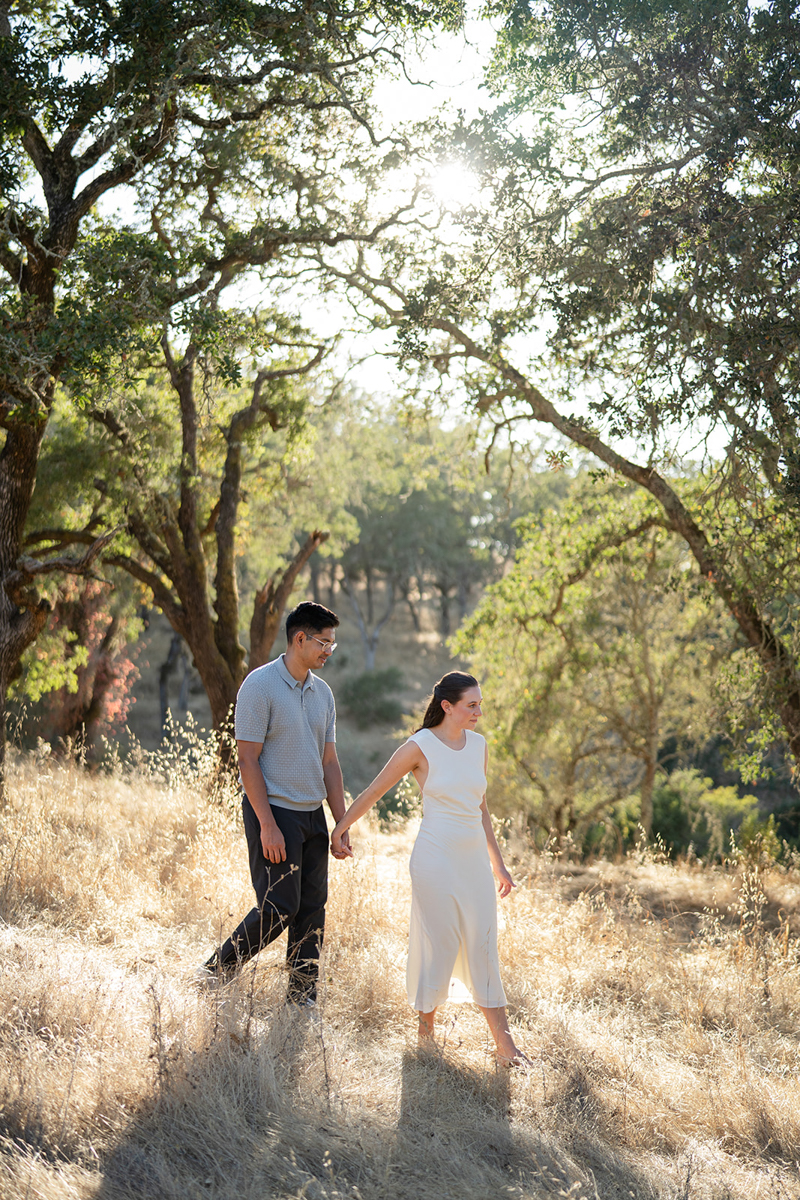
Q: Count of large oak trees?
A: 3